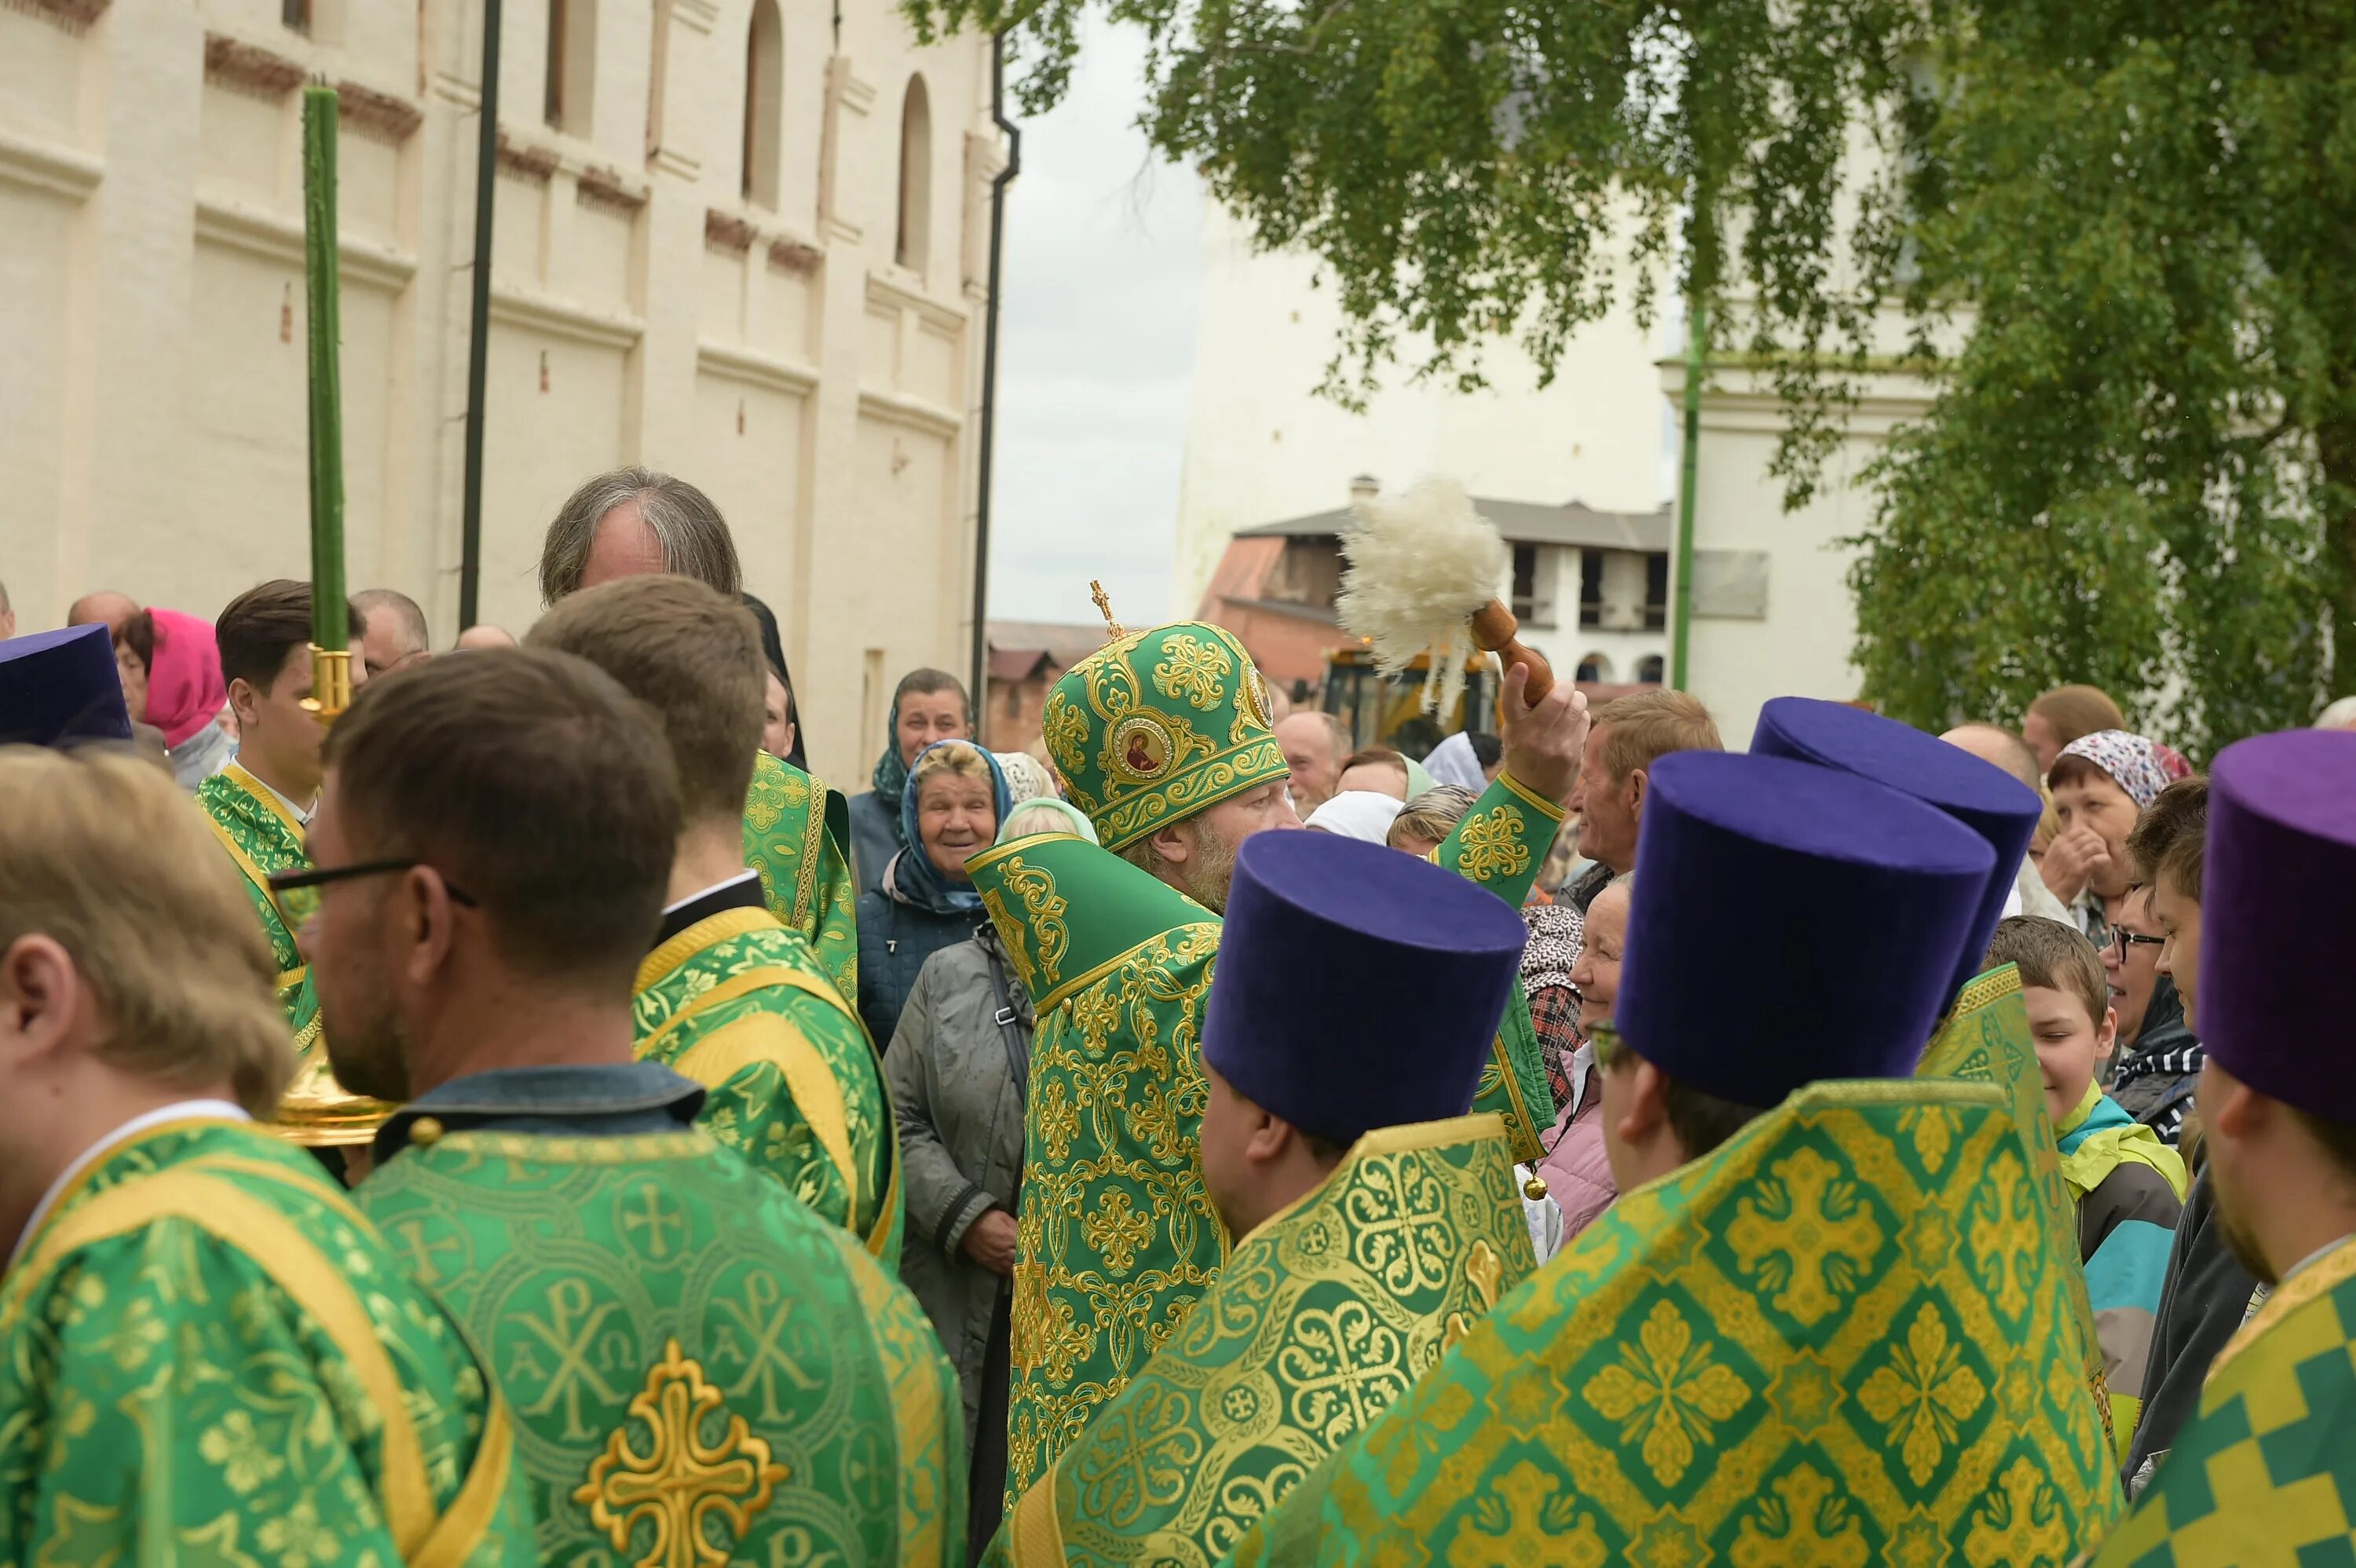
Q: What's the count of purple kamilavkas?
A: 5